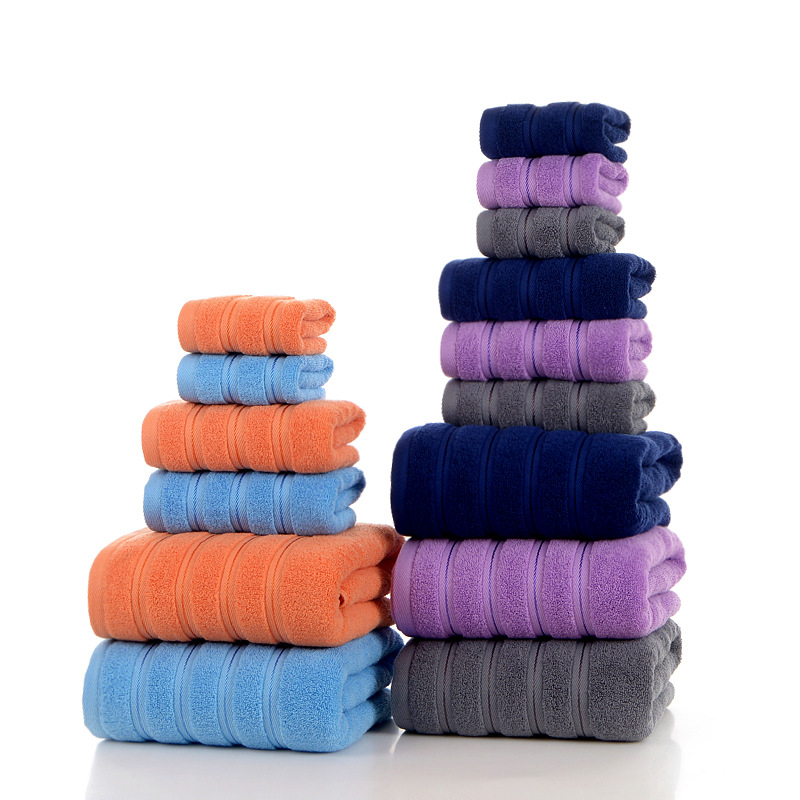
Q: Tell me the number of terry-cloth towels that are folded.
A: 15